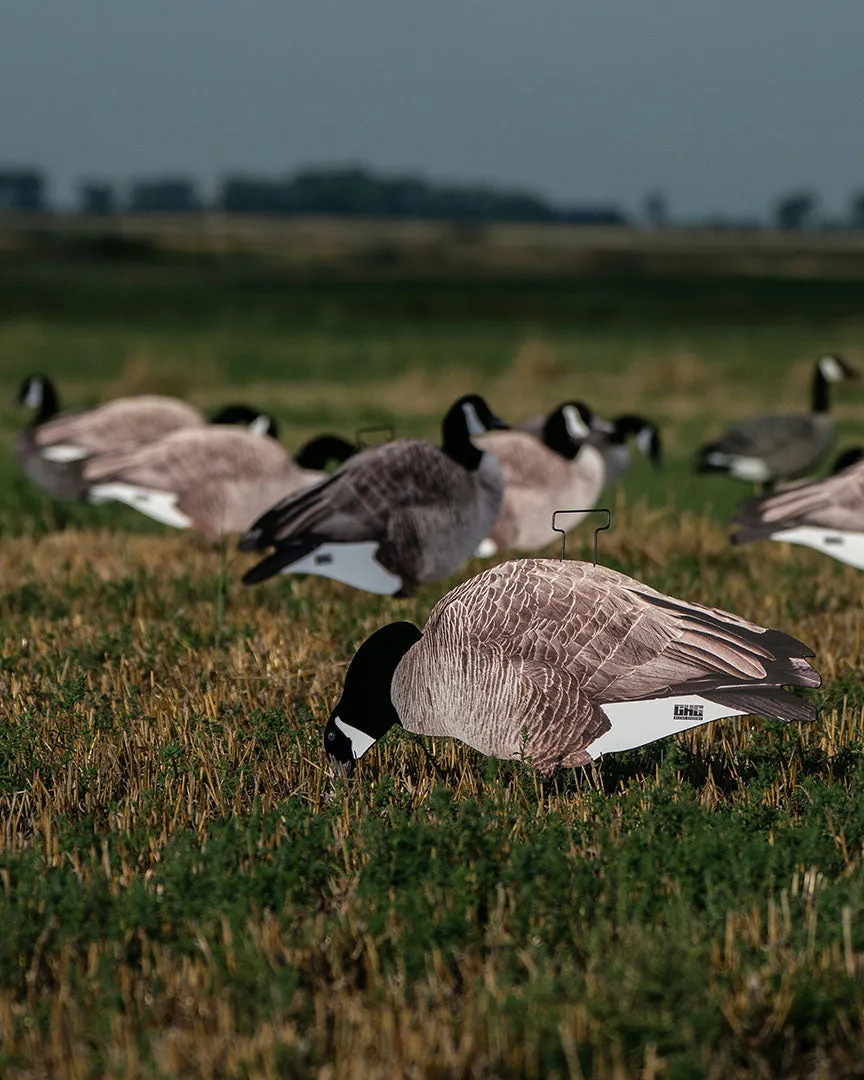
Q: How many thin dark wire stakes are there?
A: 2